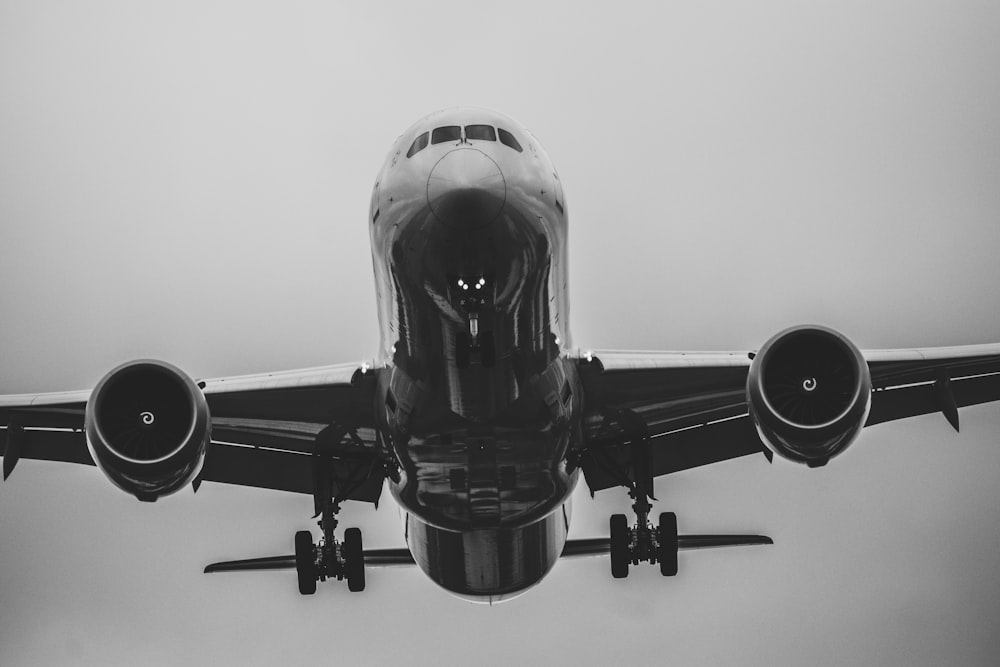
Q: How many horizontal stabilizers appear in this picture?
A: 2